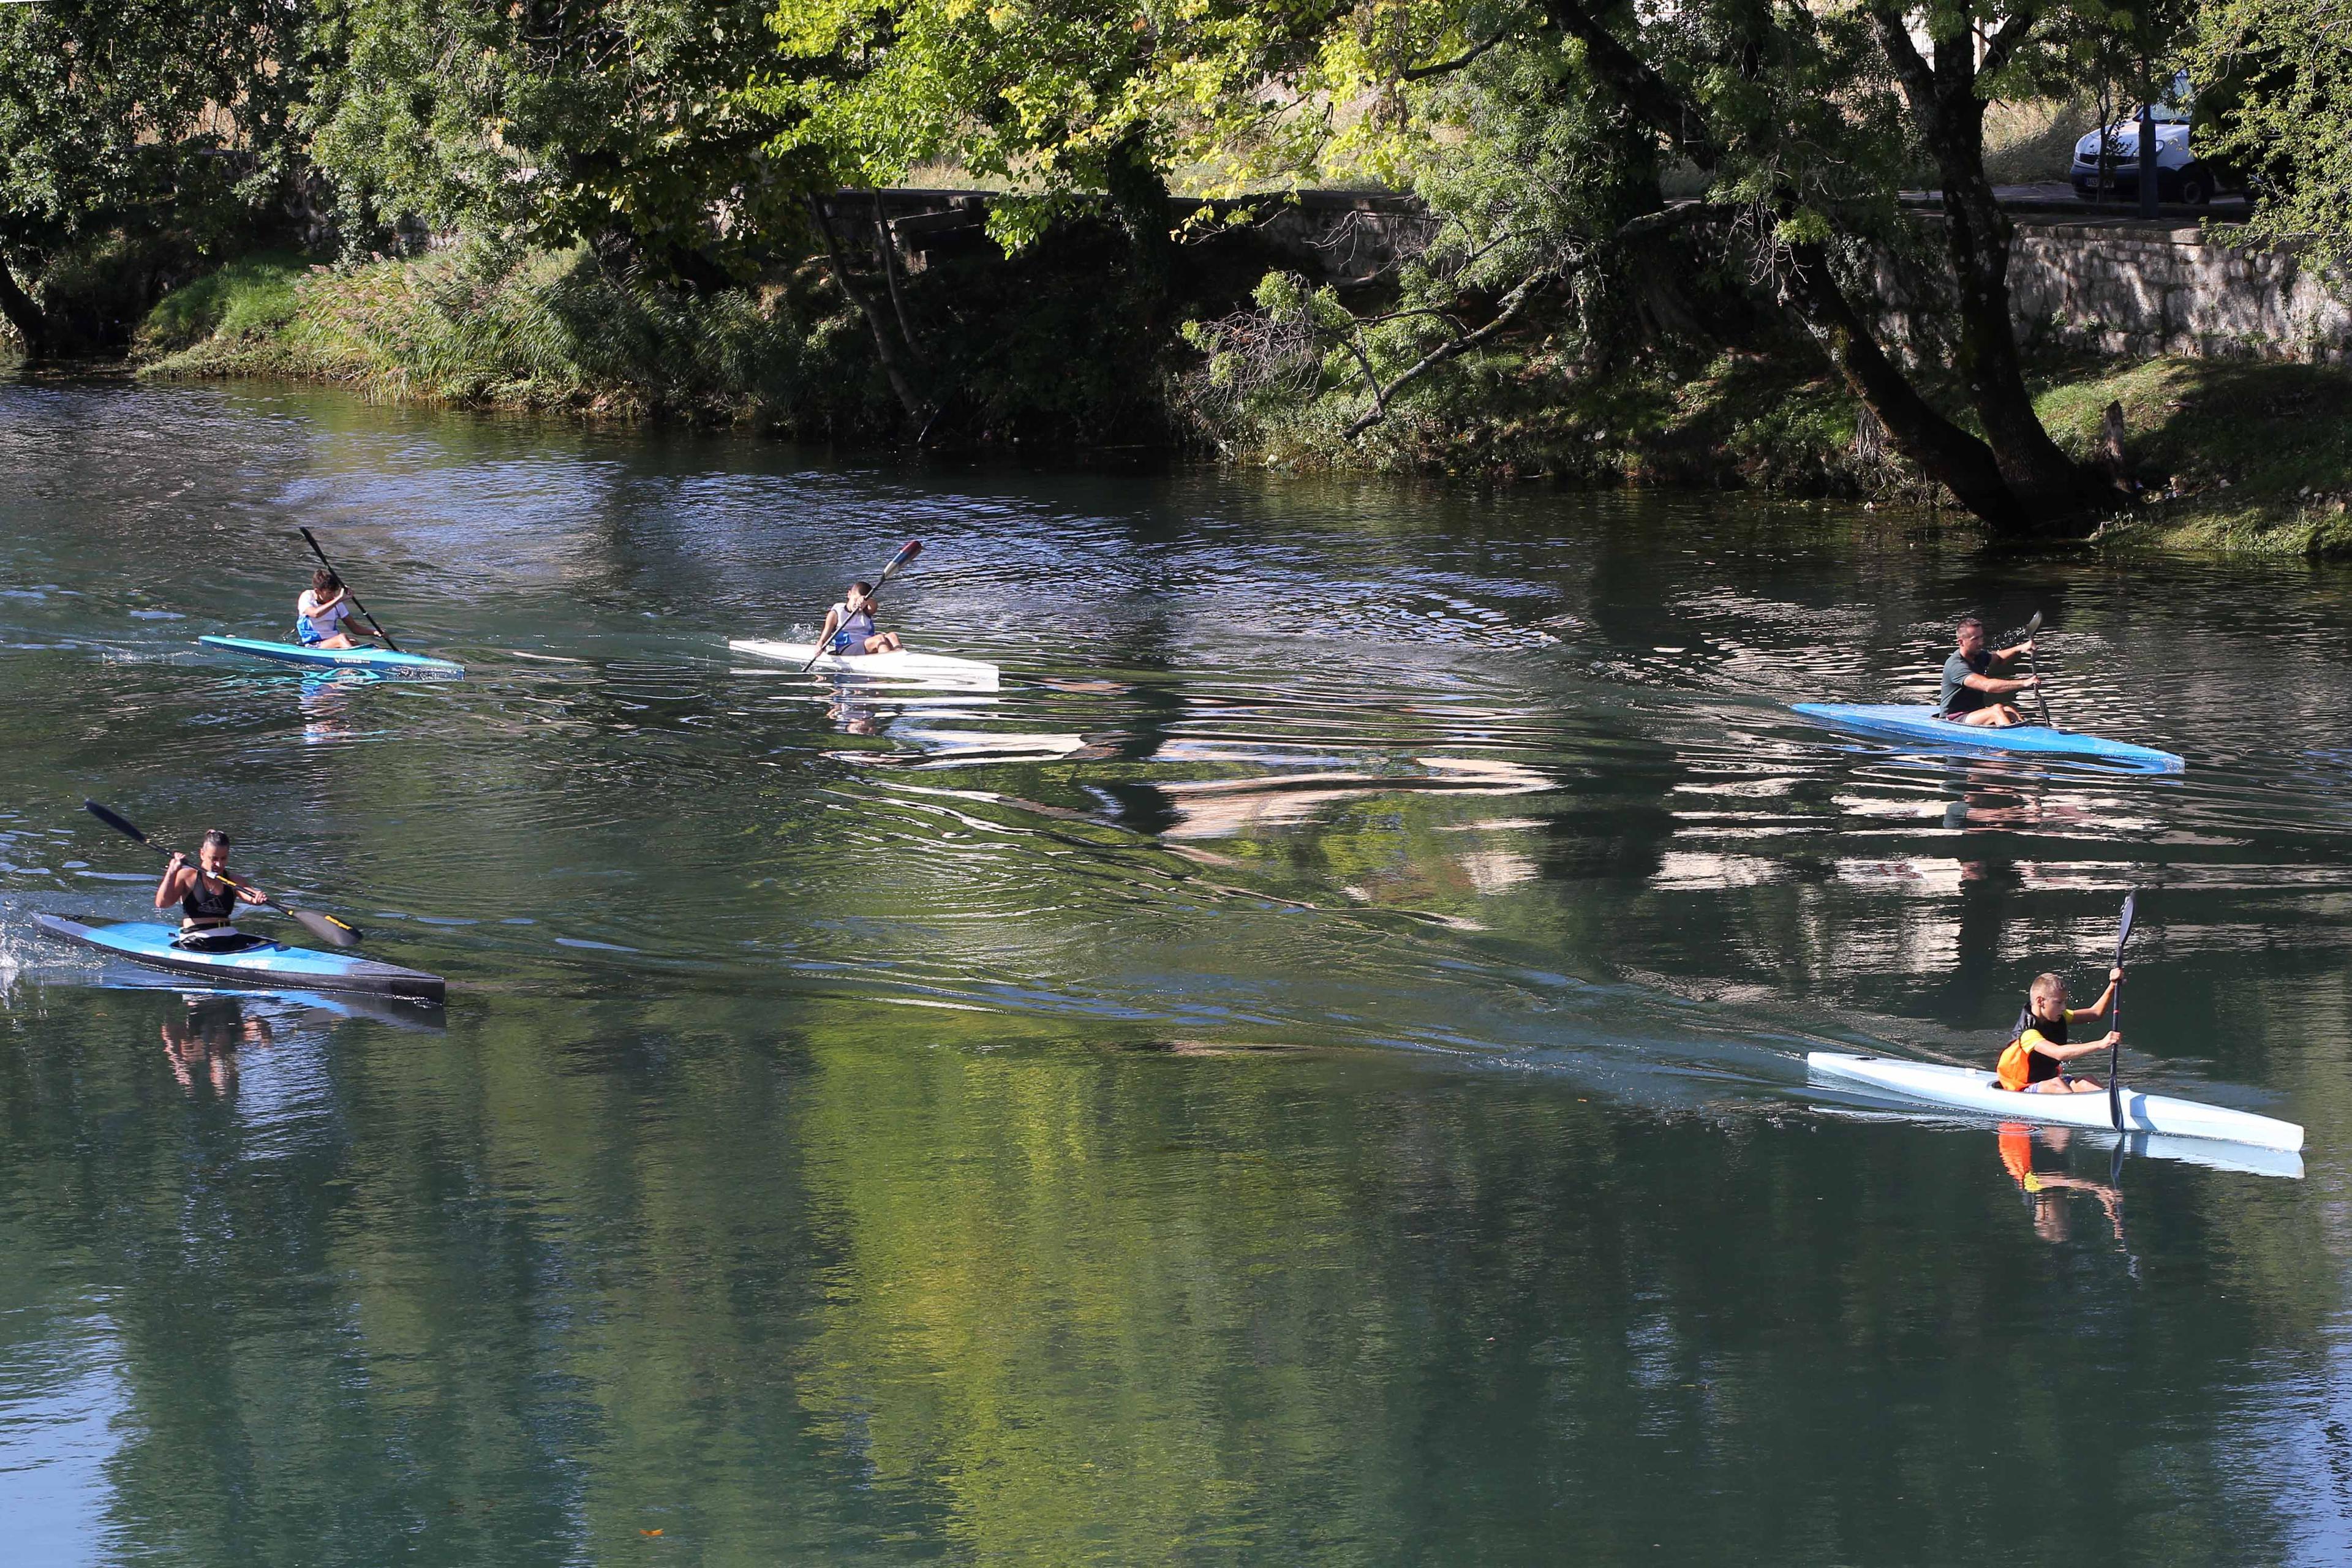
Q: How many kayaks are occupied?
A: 5